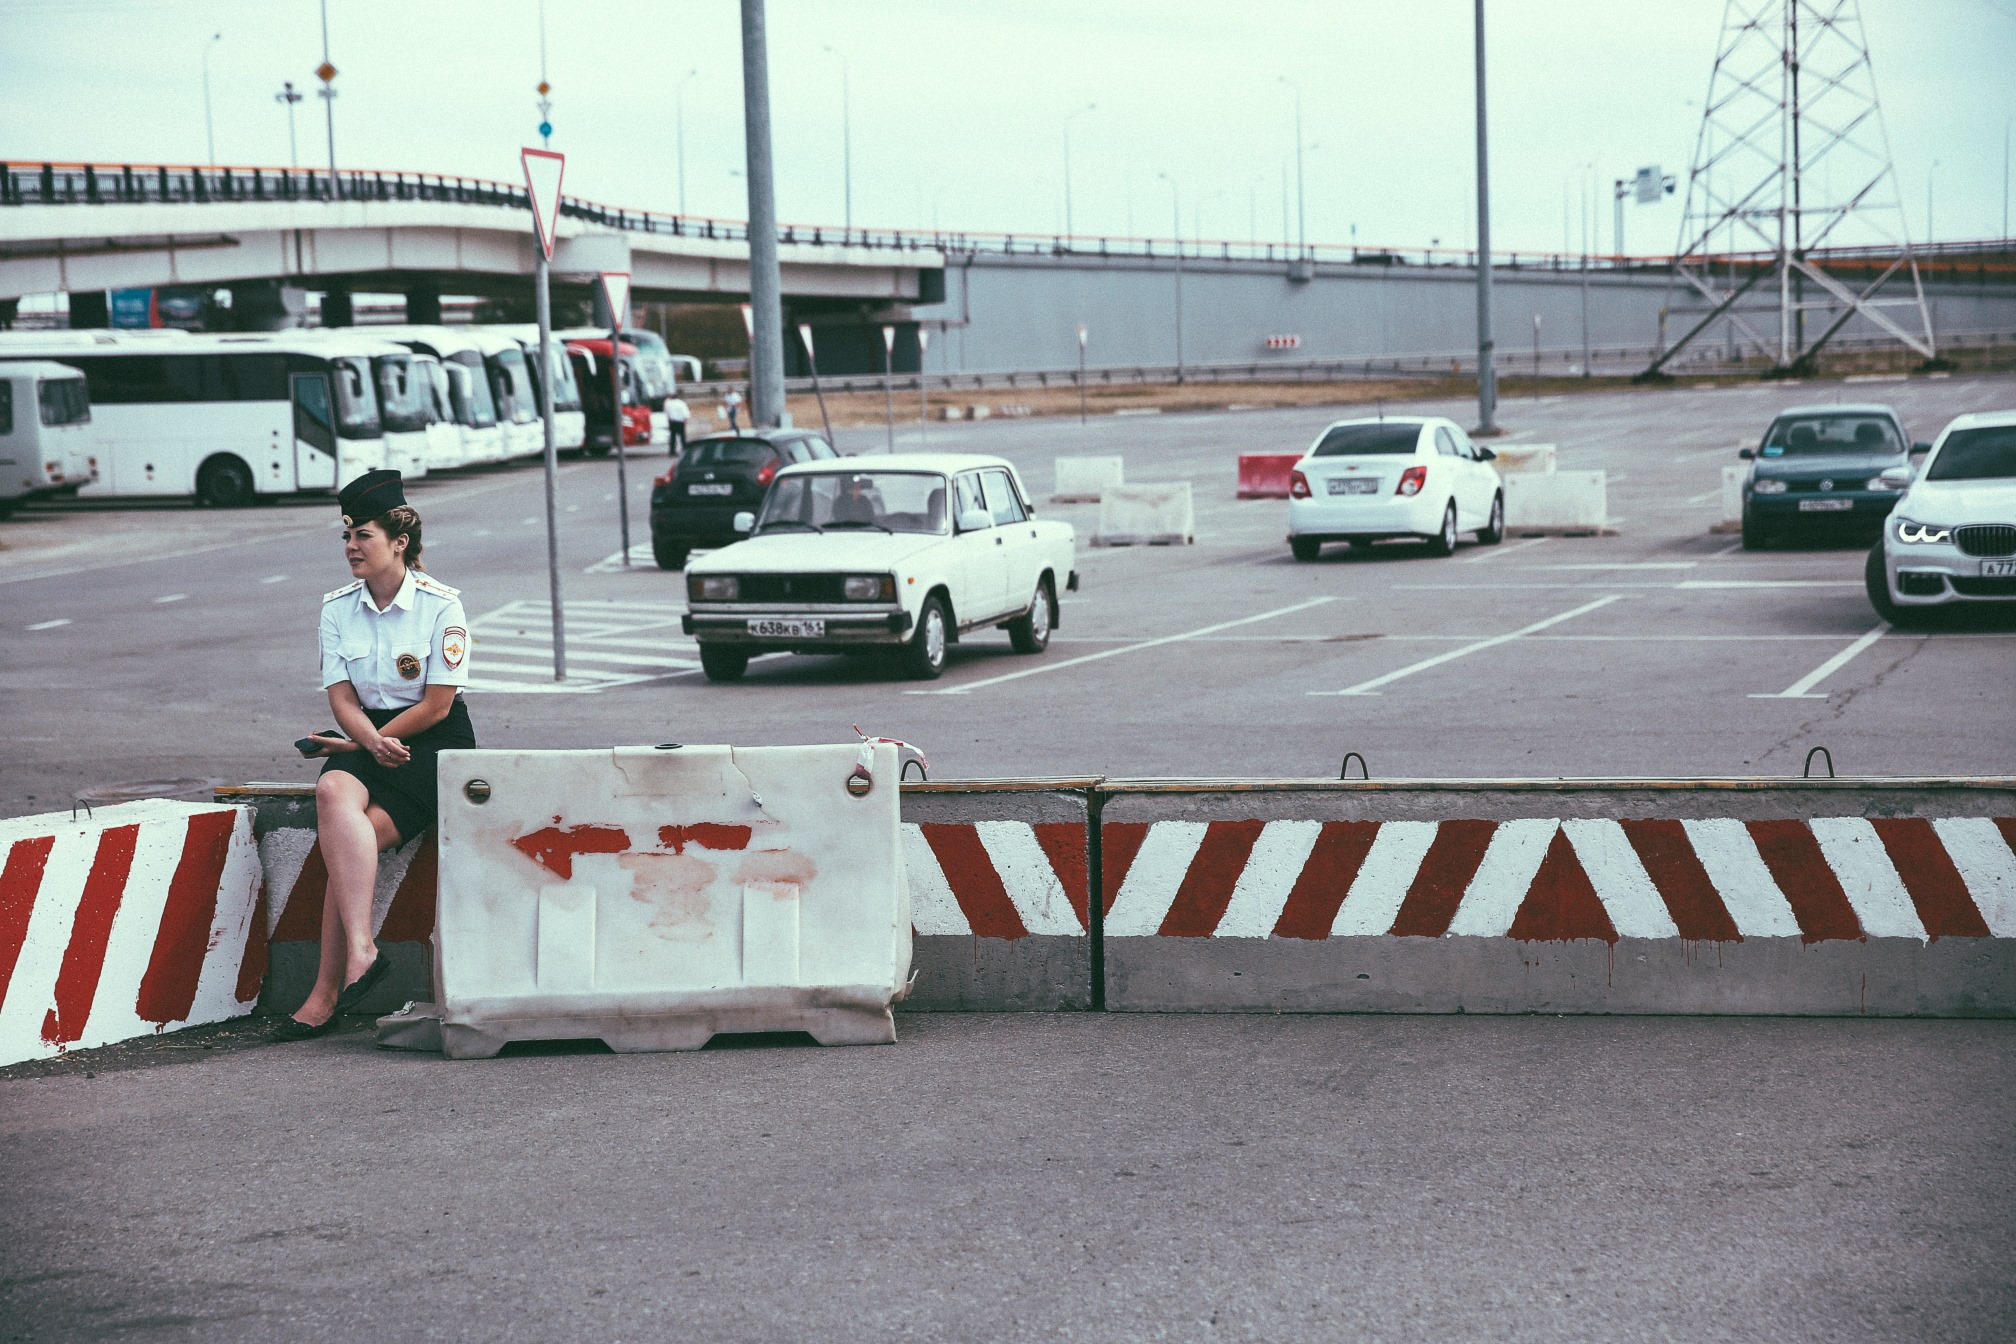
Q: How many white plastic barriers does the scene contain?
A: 6